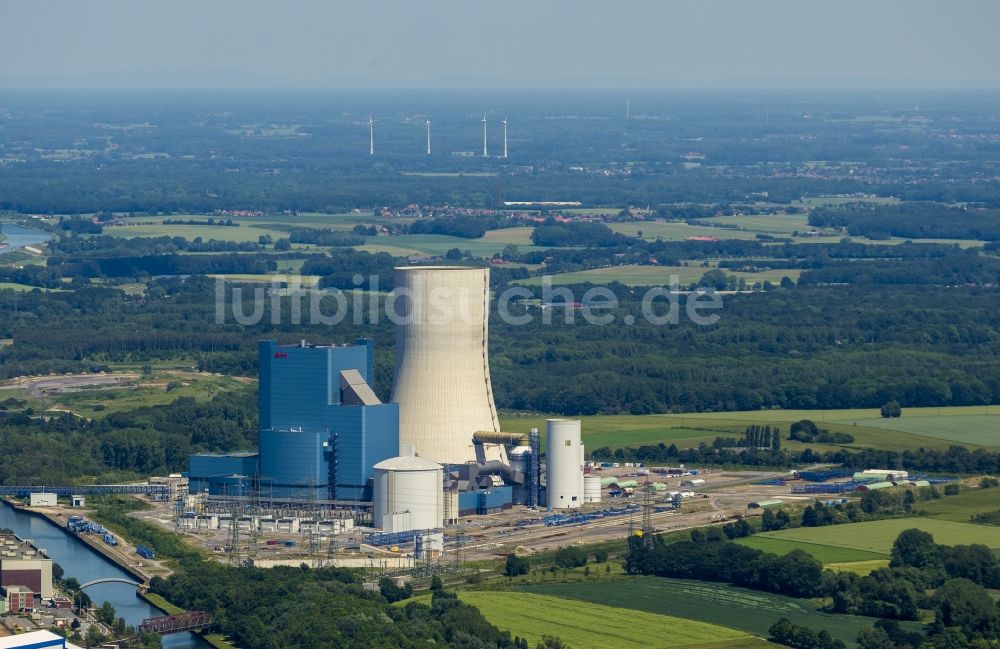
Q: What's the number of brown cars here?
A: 0